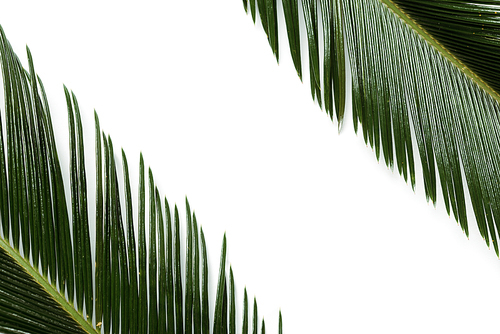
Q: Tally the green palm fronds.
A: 2